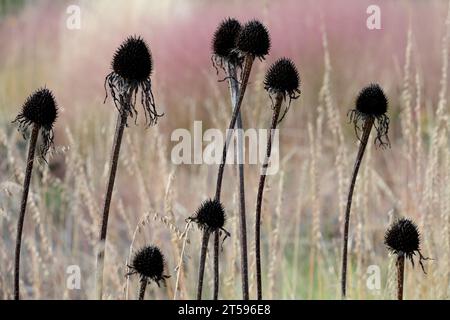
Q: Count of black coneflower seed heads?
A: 9